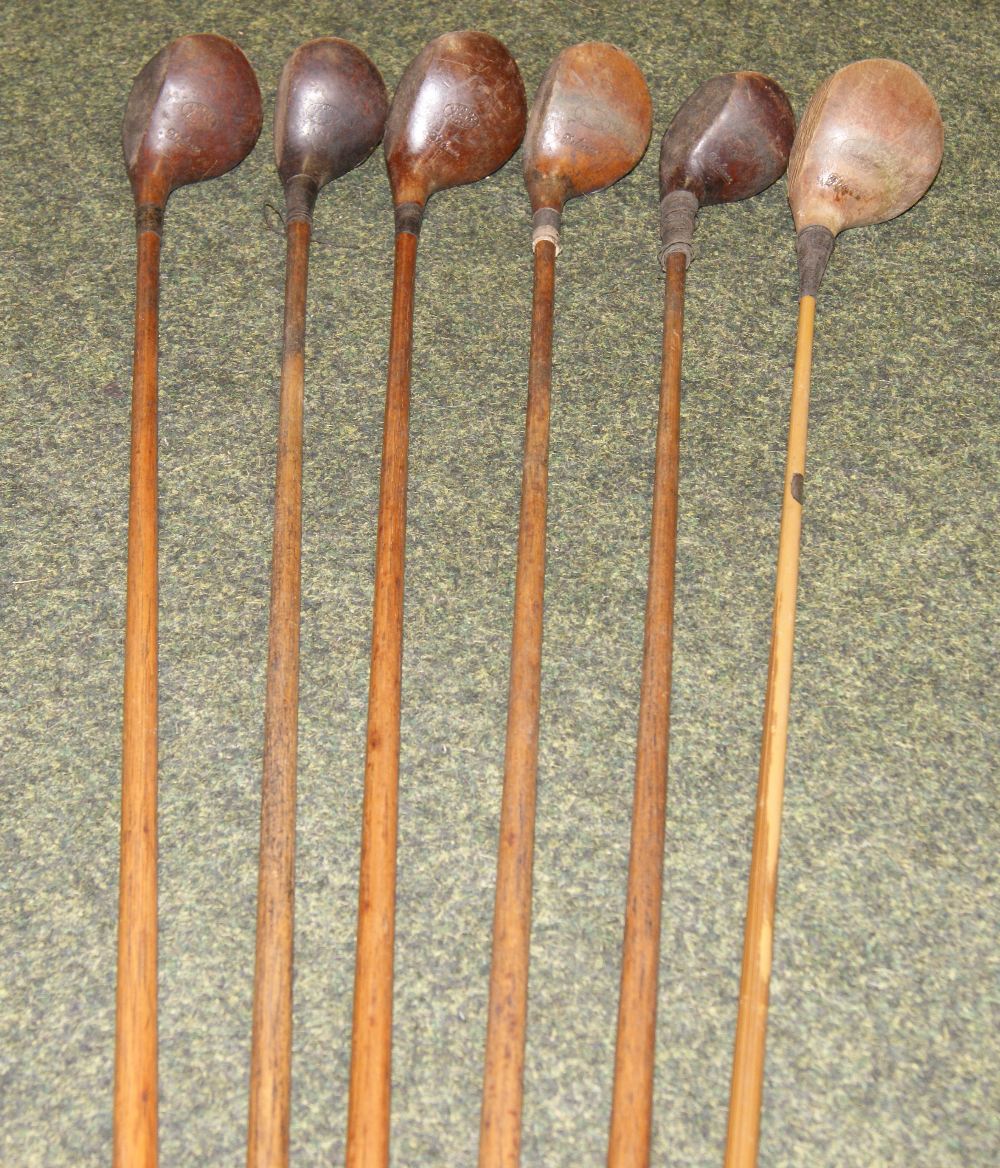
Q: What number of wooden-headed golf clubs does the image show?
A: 6